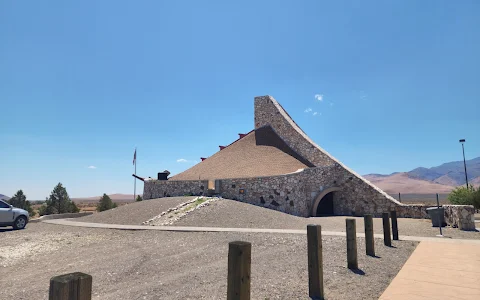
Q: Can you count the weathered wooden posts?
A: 7